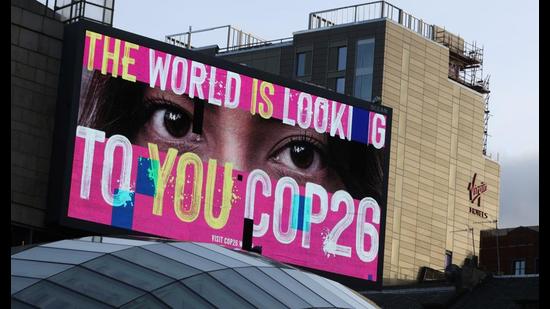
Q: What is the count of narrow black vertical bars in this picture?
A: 2